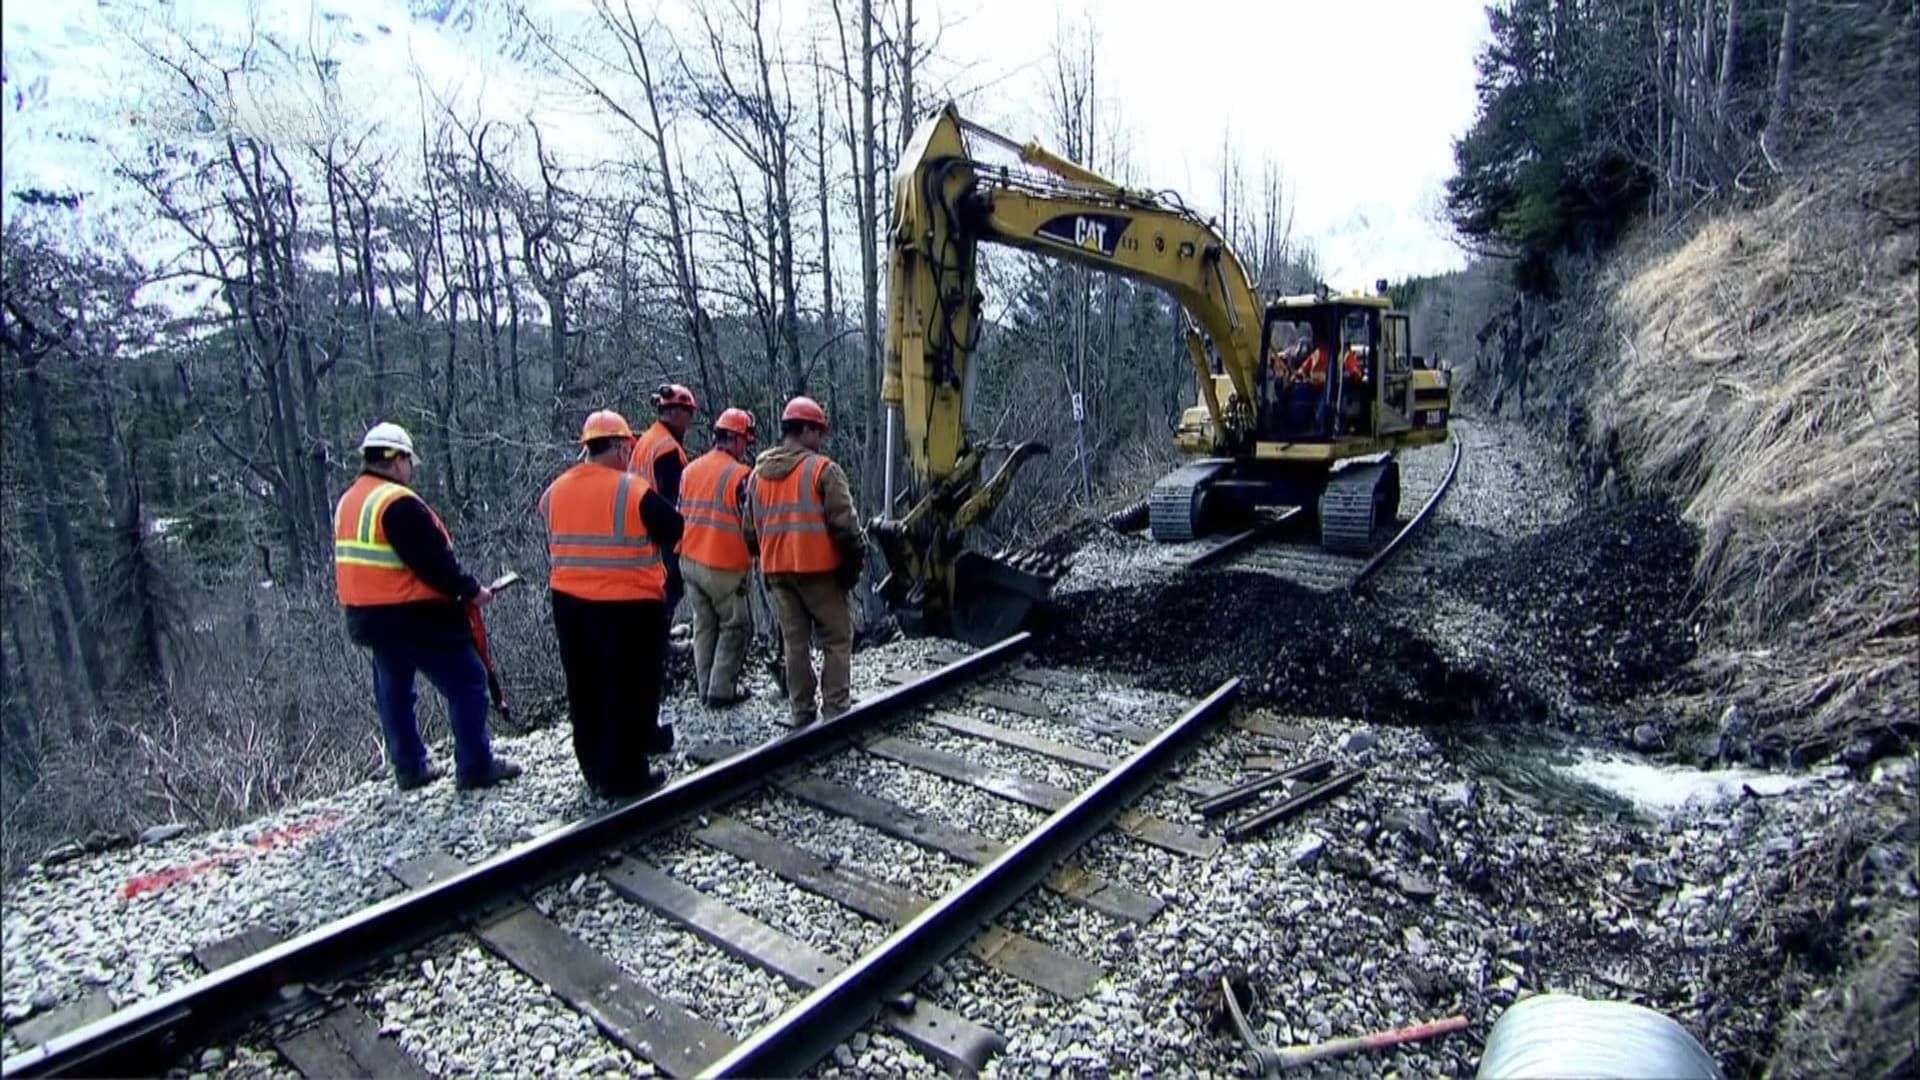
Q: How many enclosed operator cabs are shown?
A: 1